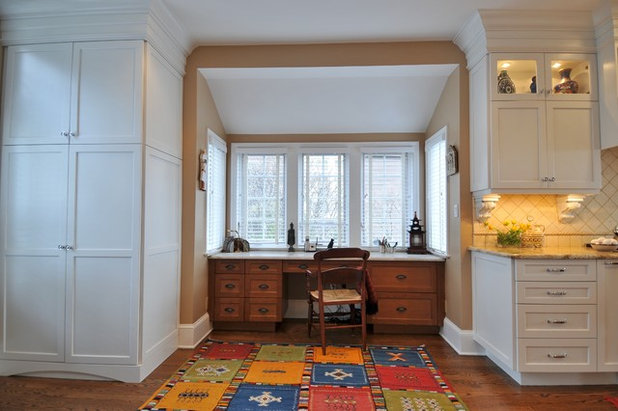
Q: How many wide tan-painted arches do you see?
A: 1